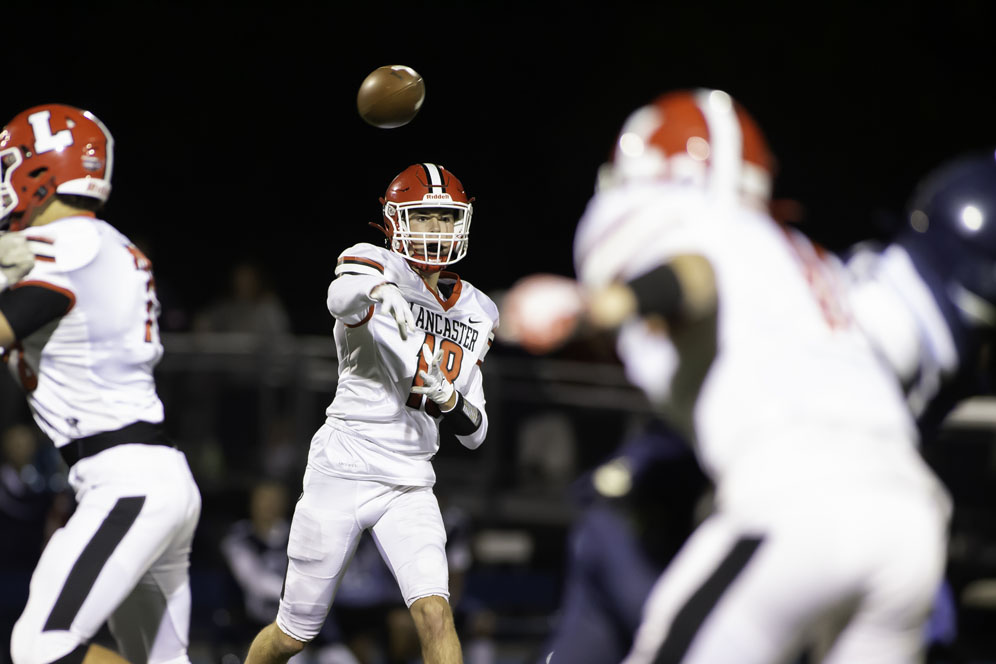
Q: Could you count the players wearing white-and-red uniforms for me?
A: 3